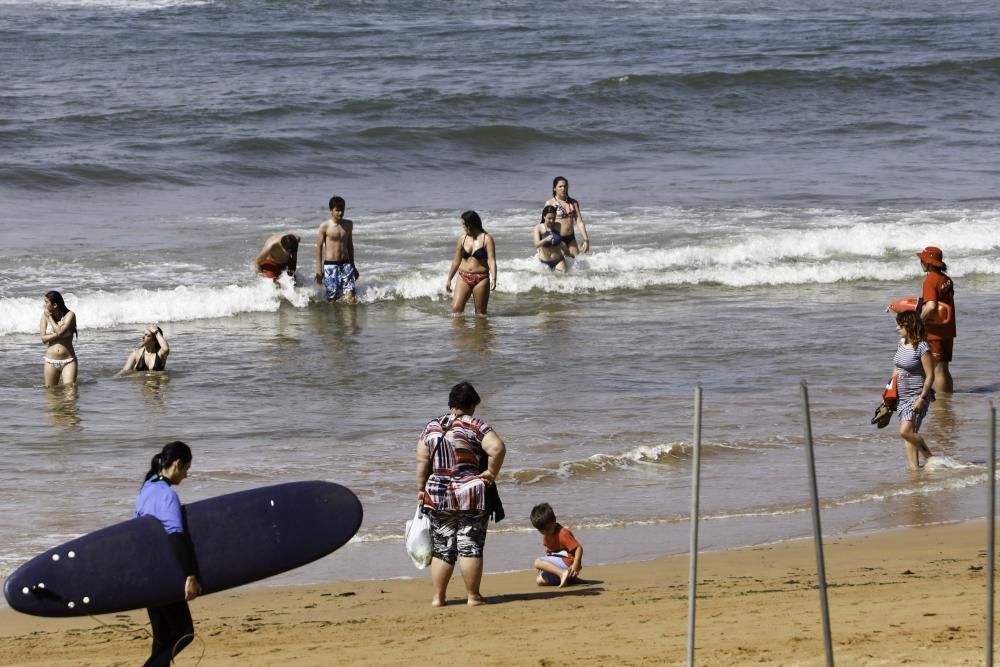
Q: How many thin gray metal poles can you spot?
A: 3